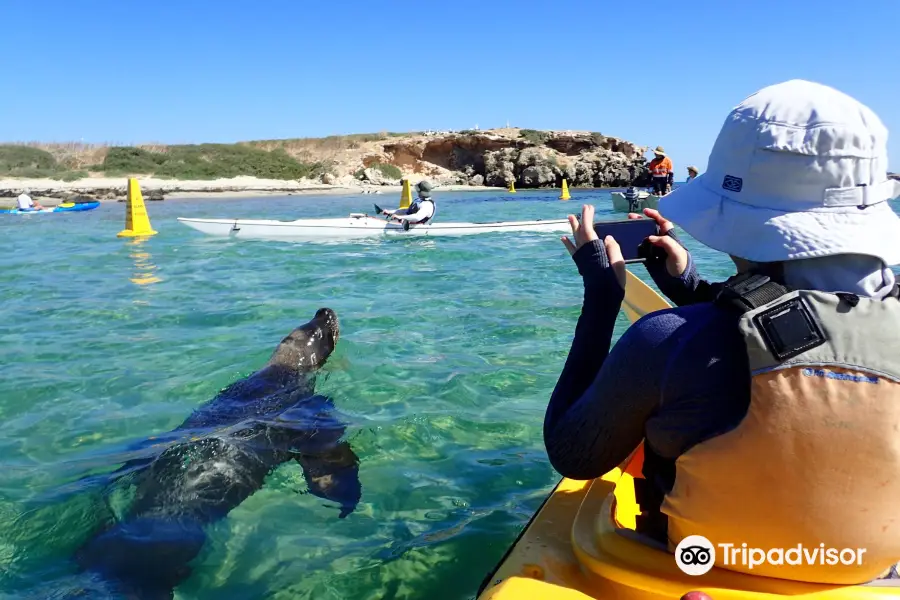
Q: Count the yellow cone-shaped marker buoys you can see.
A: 4